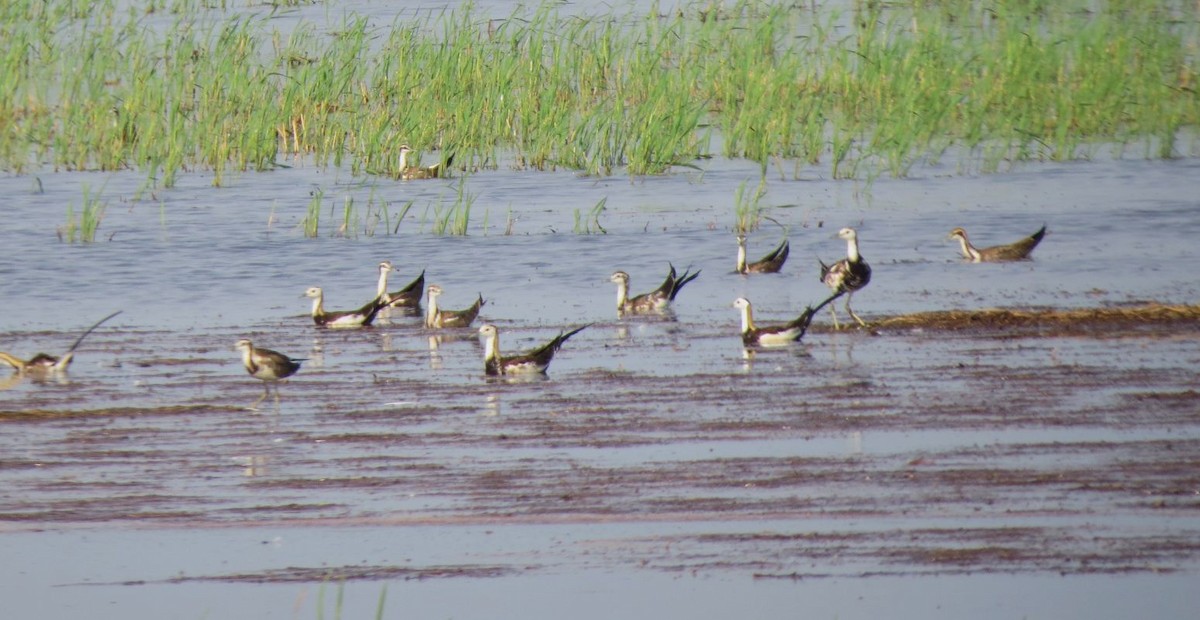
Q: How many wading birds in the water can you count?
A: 12